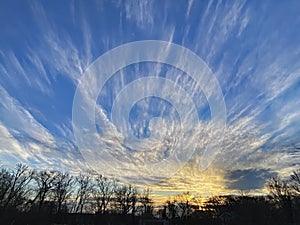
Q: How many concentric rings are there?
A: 2